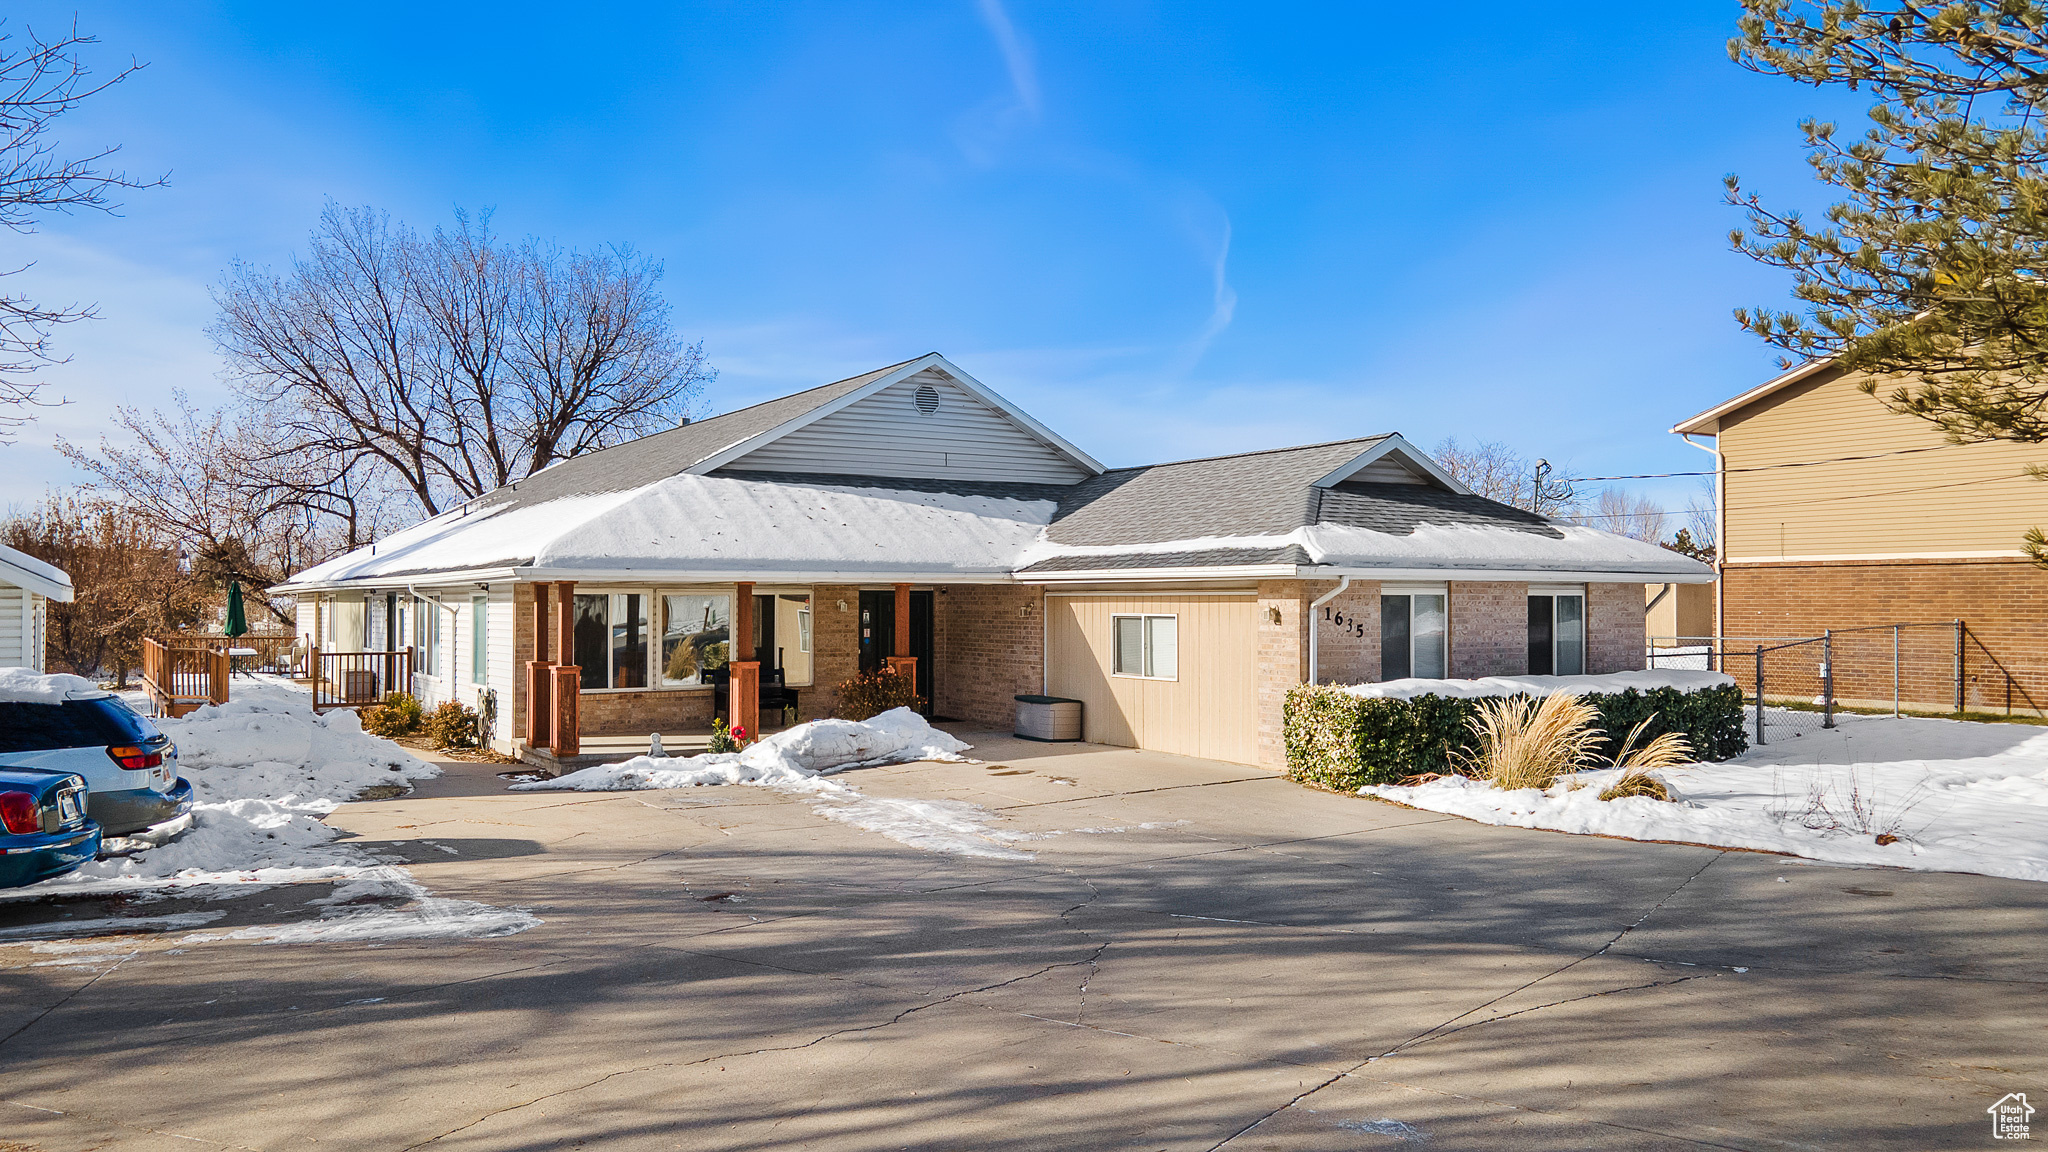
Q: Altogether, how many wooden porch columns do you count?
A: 4